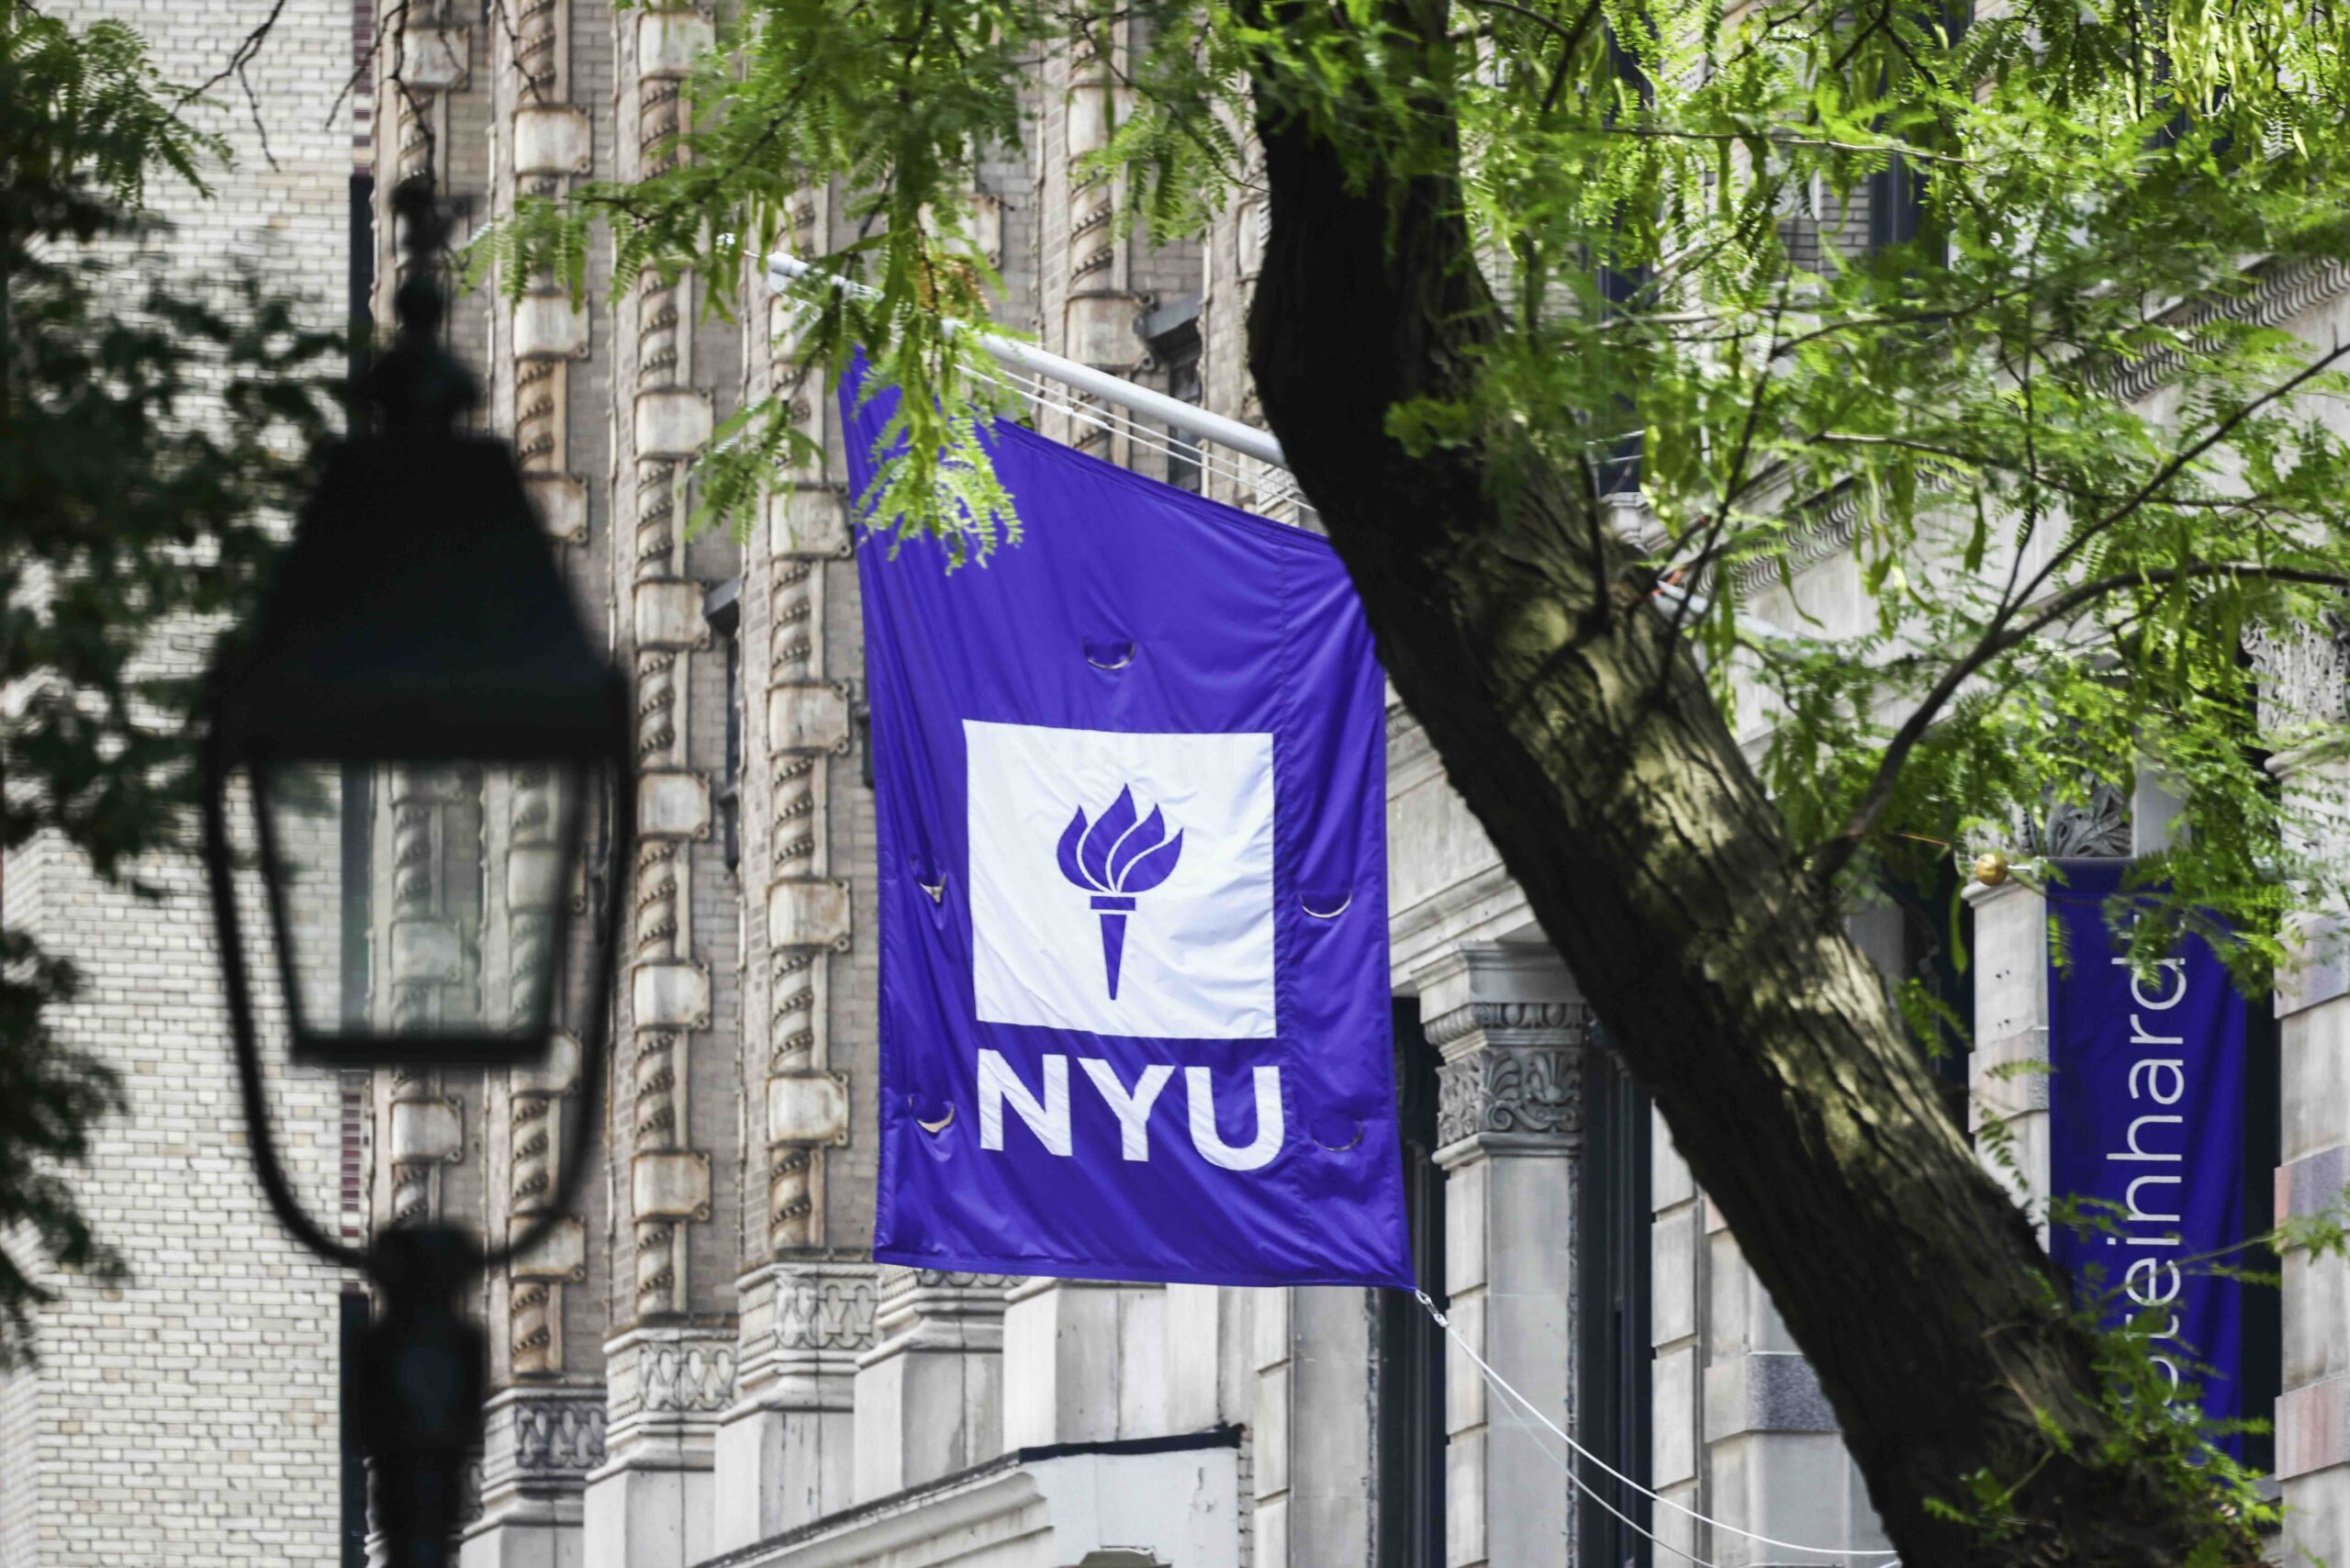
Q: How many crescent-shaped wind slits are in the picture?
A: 5